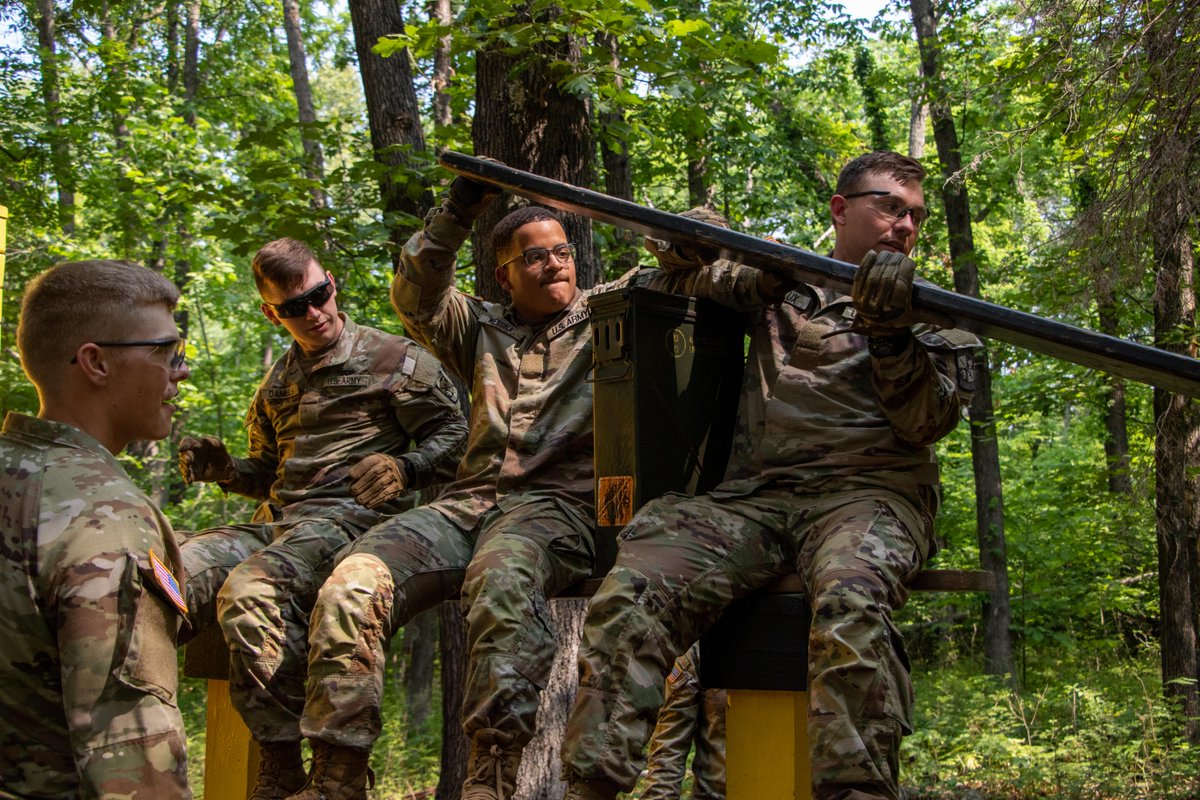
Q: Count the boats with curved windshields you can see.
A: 0